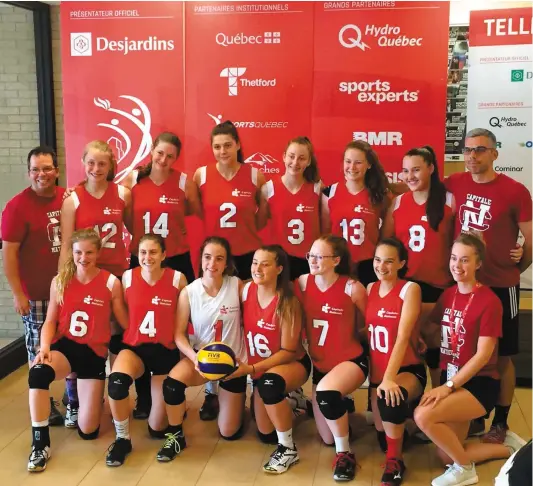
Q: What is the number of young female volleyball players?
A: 12